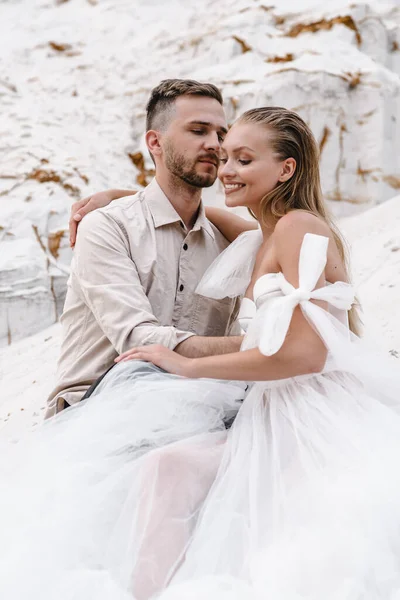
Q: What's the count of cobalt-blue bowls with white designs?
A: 0